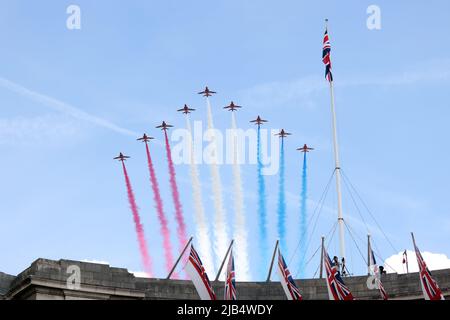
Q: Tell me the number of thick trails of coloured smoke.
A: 9